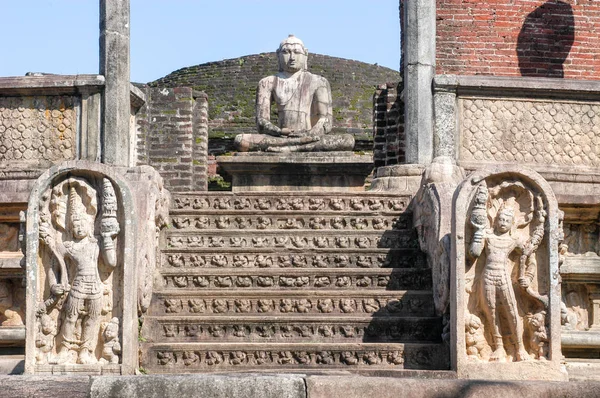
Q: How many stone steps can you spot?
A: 8